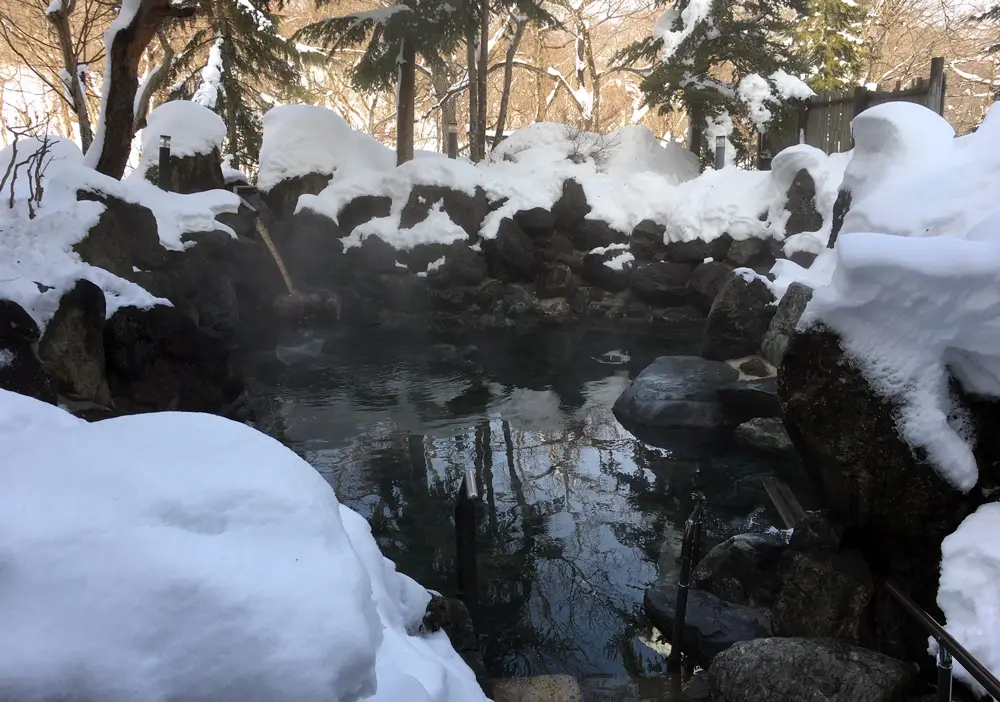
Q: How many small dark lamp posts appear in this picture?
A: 3